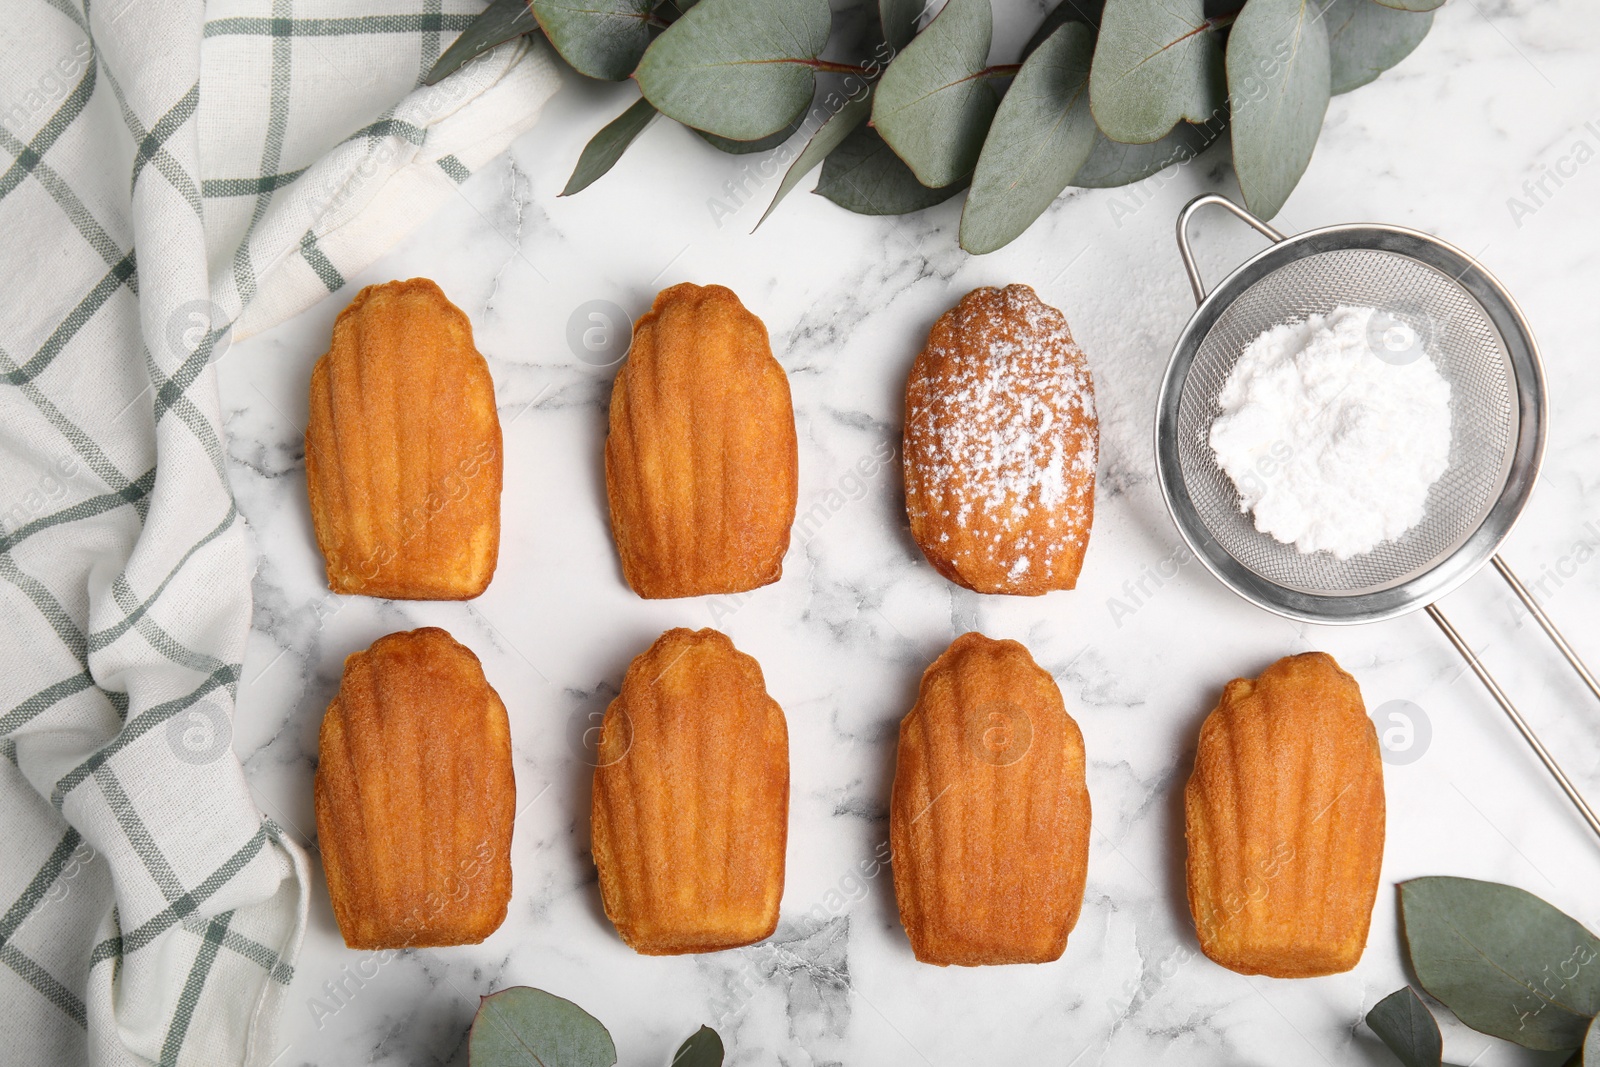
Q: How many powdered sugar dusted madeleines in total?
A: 1